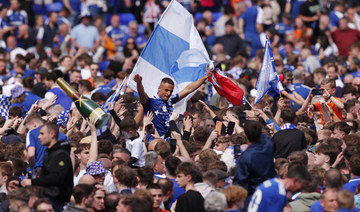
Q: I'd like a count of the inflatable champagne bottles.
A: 1